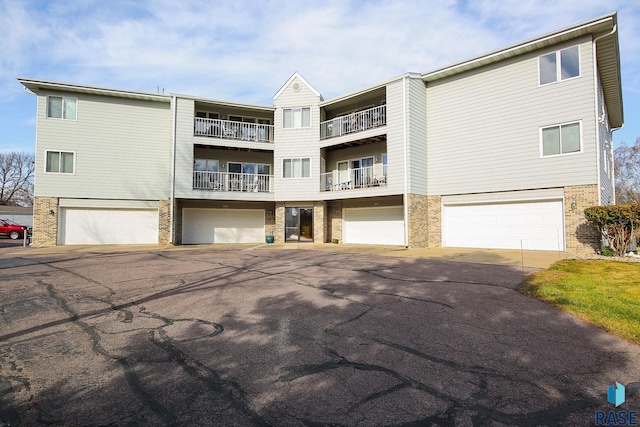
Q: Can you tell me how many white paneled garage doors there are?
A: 4